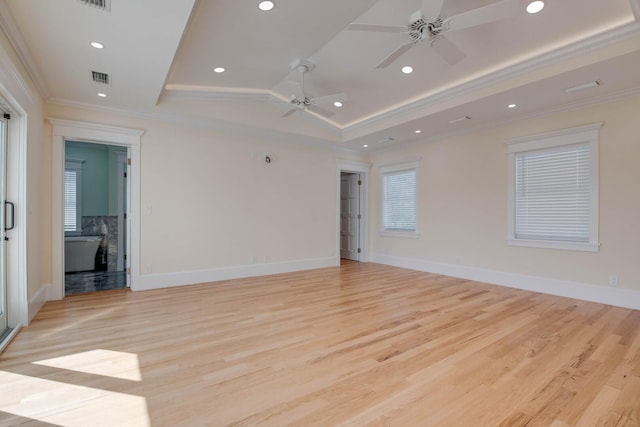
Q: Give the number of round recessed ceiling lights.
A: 10